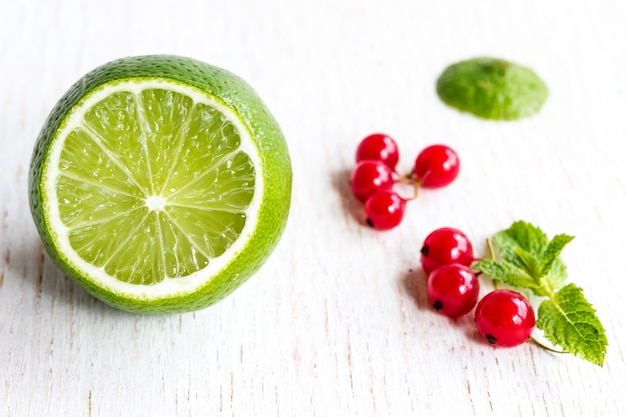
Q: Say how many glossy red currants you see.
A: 7